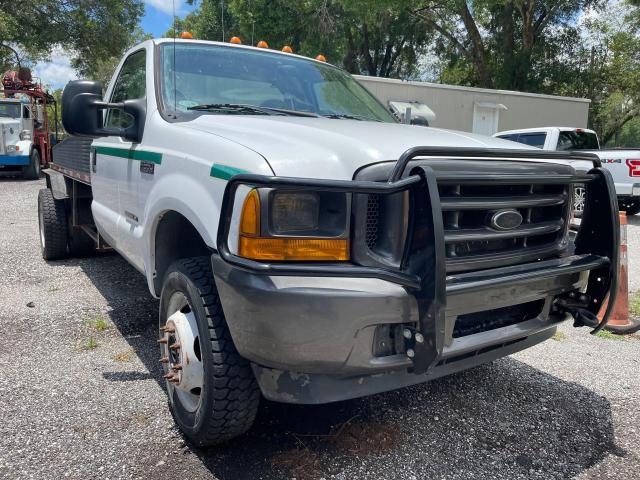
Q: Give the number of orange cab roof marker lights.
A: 5